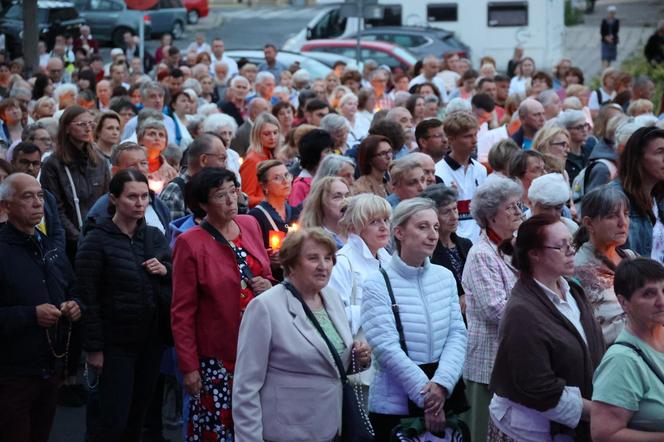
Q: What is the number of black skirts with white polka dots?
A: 1